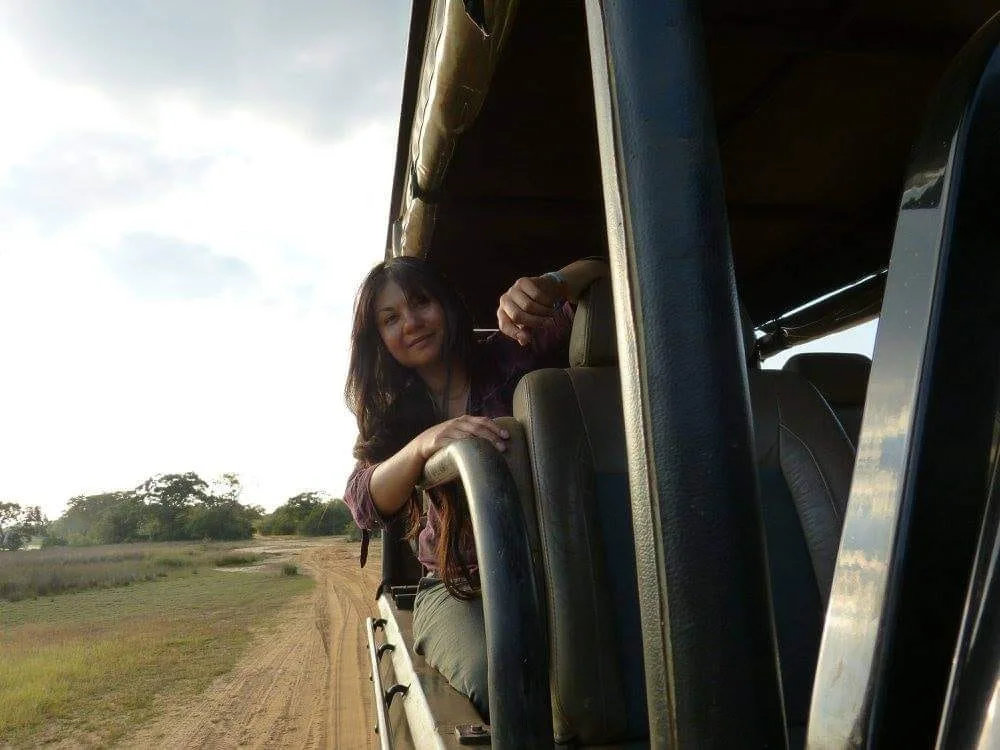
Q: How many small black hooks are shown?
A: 3